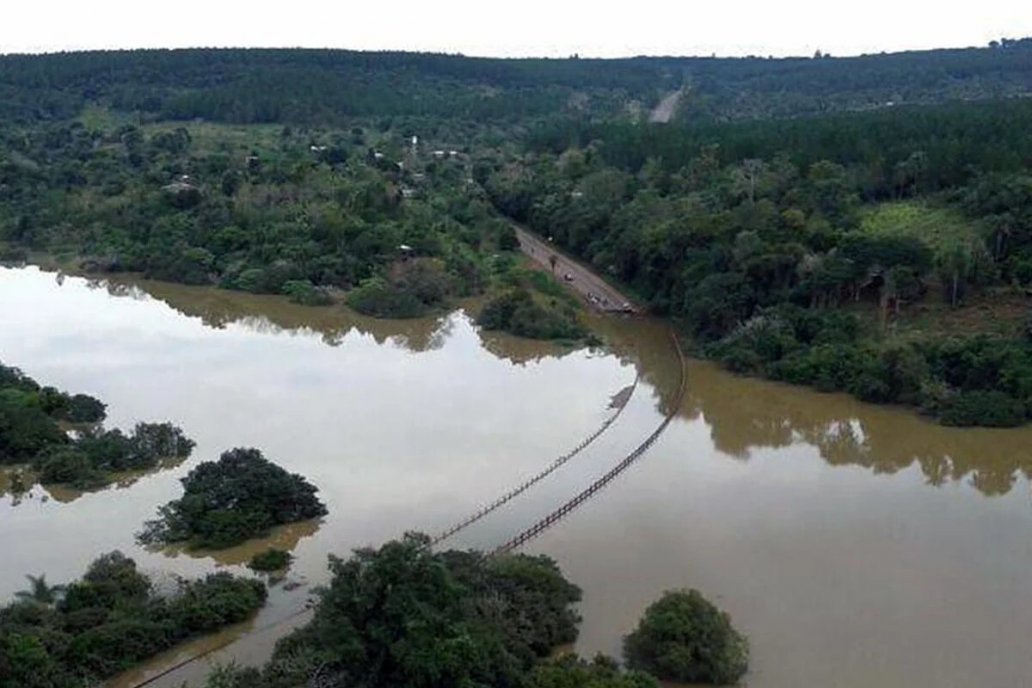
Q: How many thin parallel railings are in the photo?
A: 2